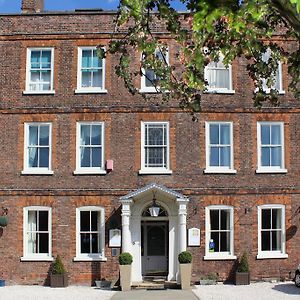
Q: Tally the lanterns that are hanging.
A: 1